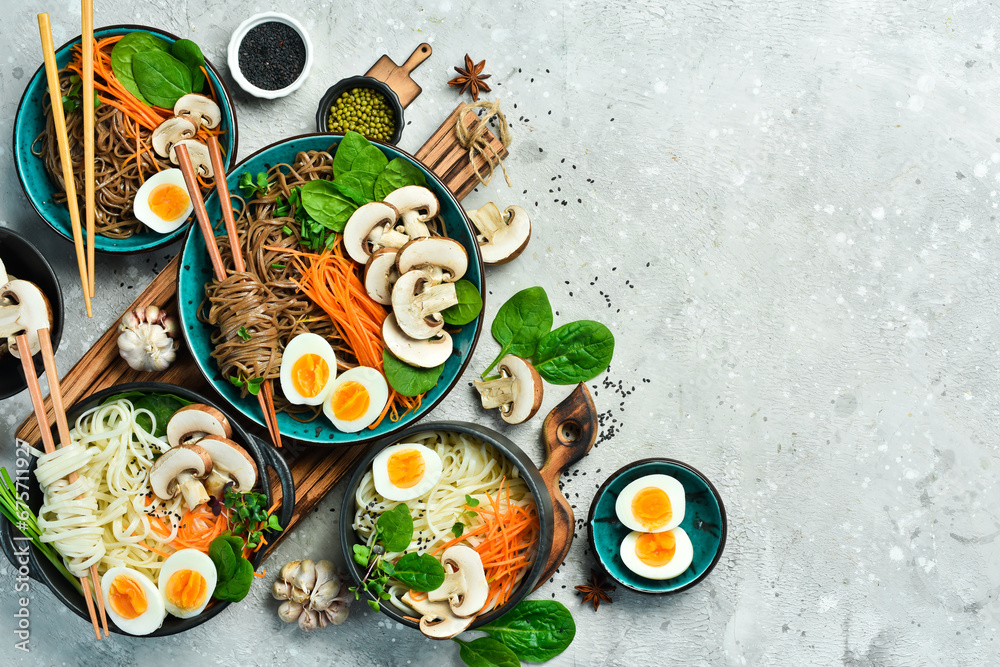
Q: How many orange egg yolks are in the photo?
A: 8